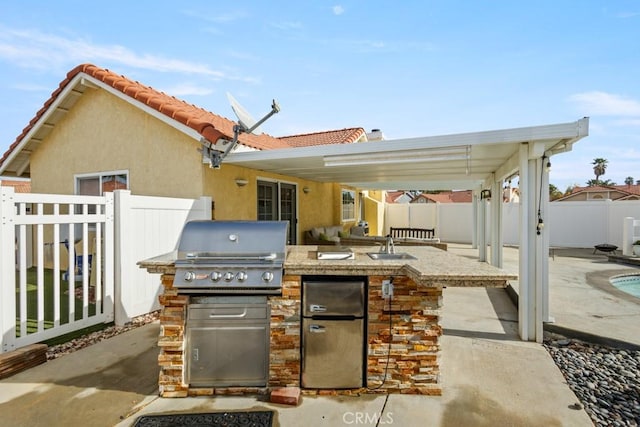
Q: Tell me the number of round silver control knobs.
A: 5